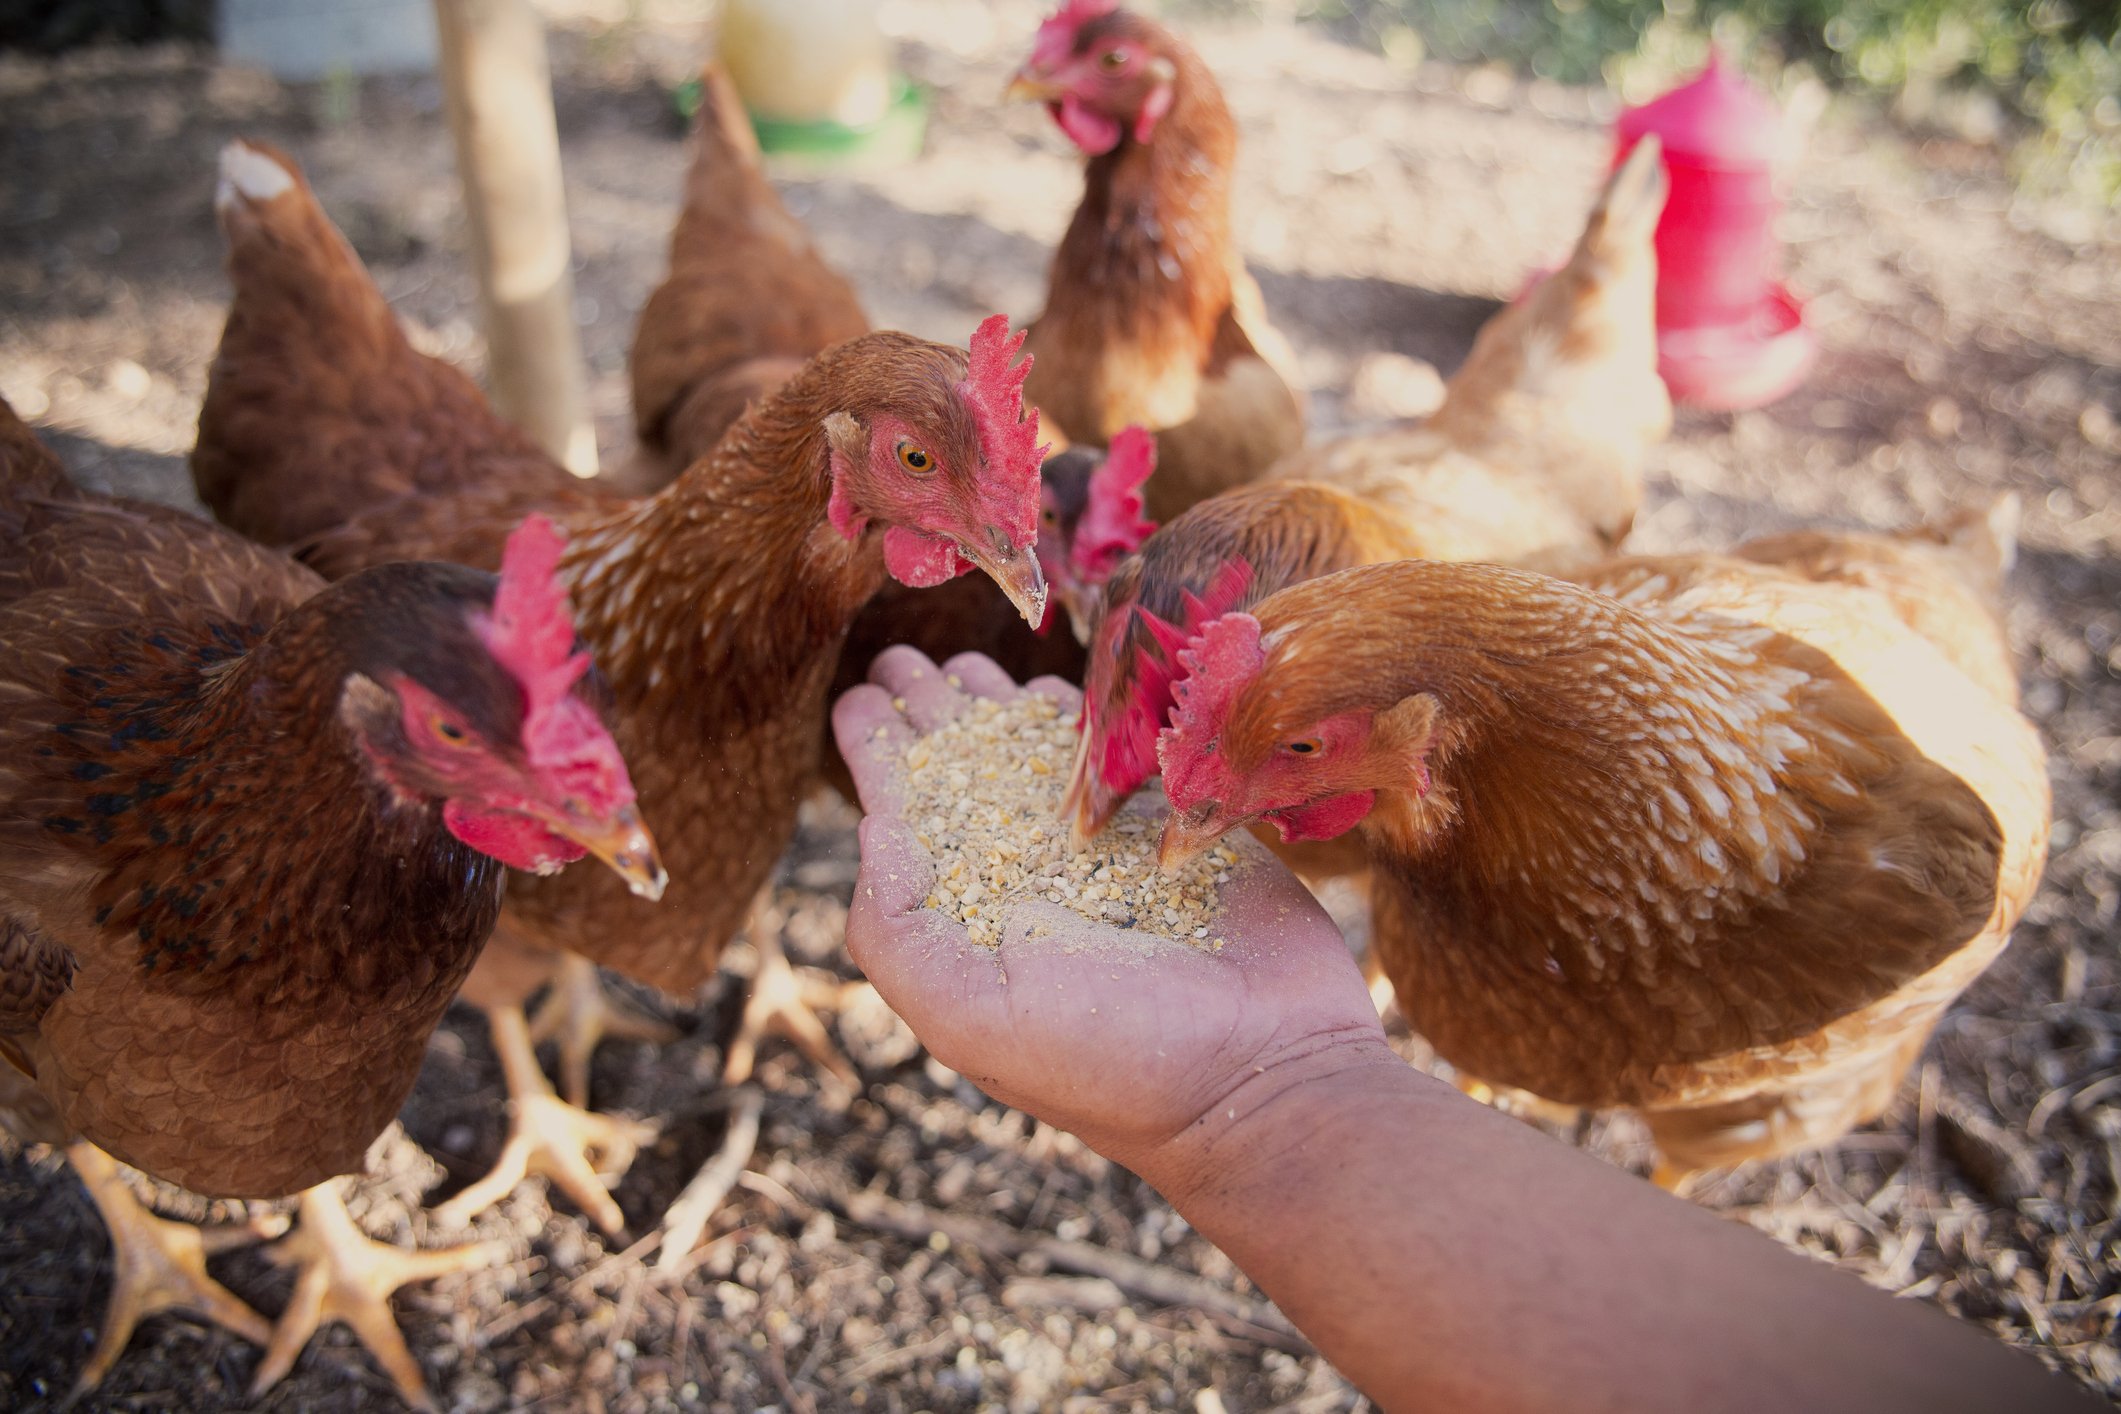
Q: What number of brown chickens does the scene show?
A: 6